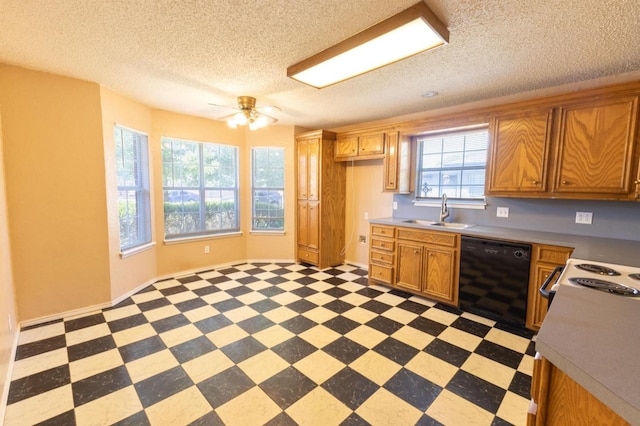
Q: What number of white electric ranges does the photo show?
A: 1